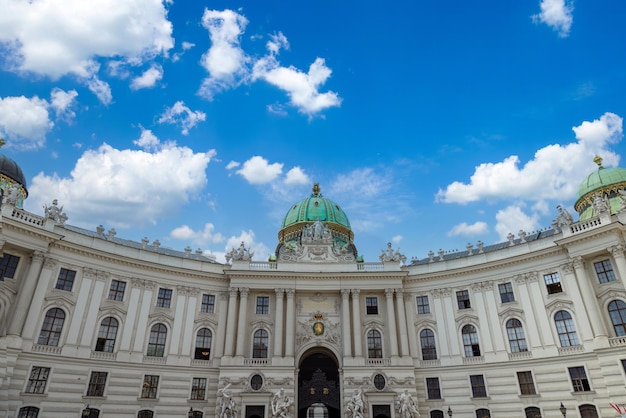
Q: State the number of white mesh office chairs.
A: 0